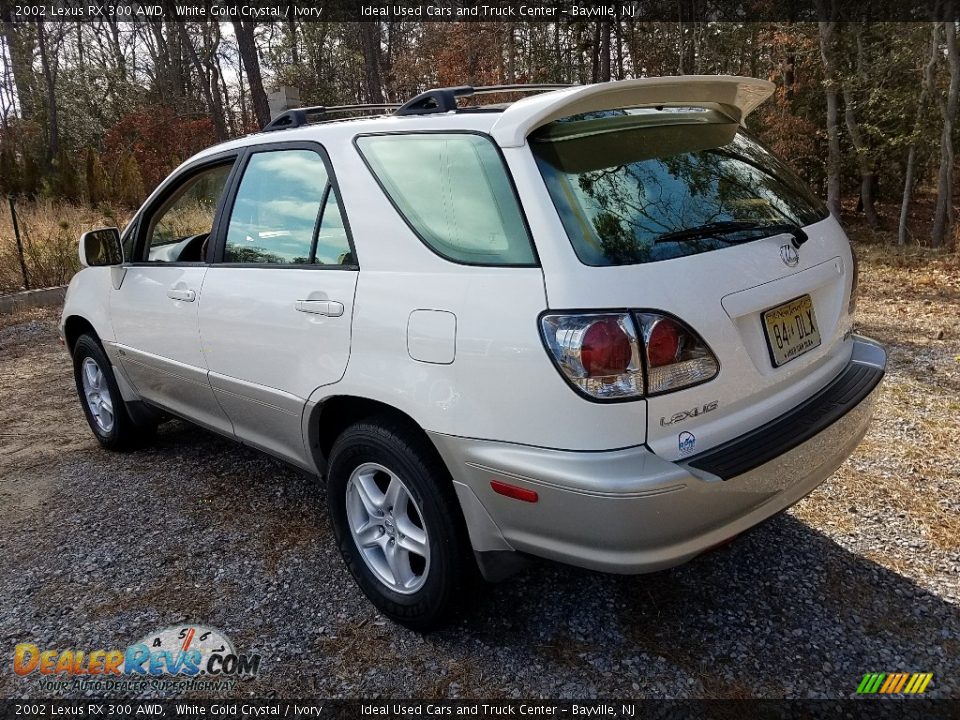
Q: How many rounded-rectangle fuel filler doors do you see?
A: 1